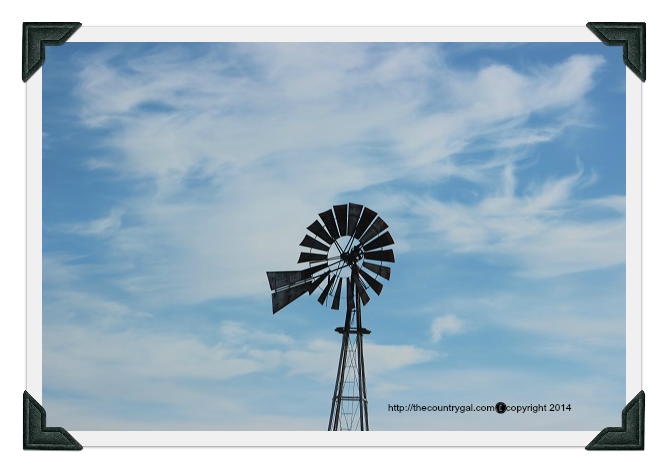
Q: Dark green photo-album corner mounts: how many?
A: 4